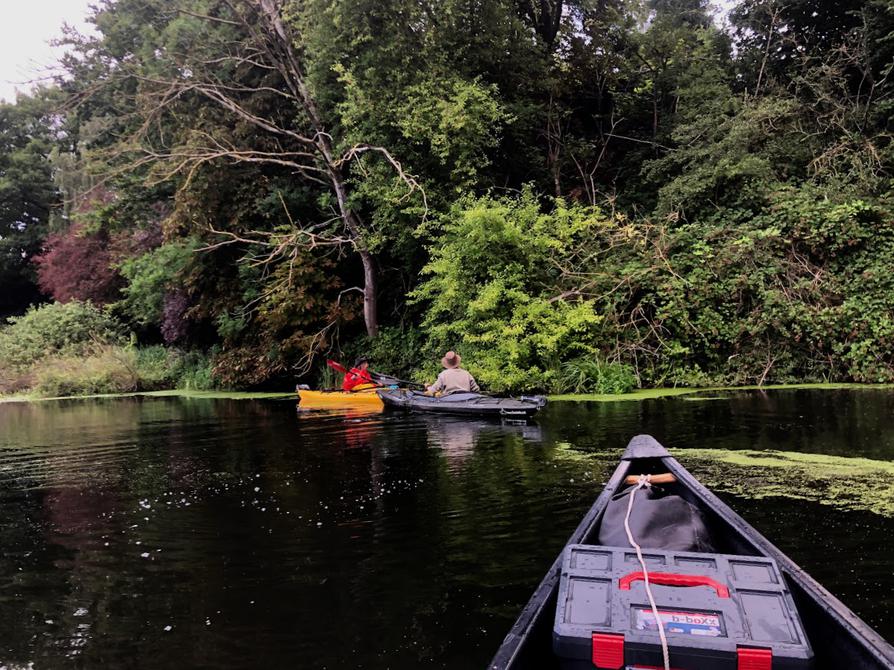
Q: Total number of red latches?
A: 2